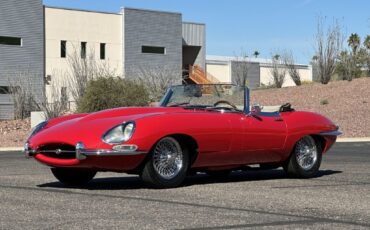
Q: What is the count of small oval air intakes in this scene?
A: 1